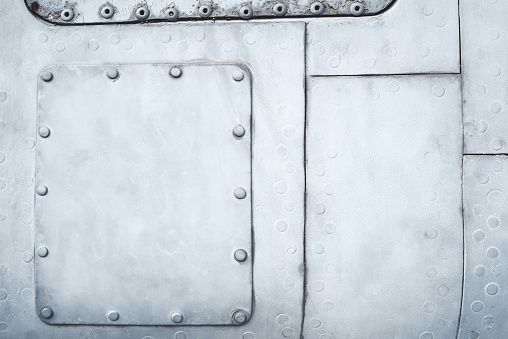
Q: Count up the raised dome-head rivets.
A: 14